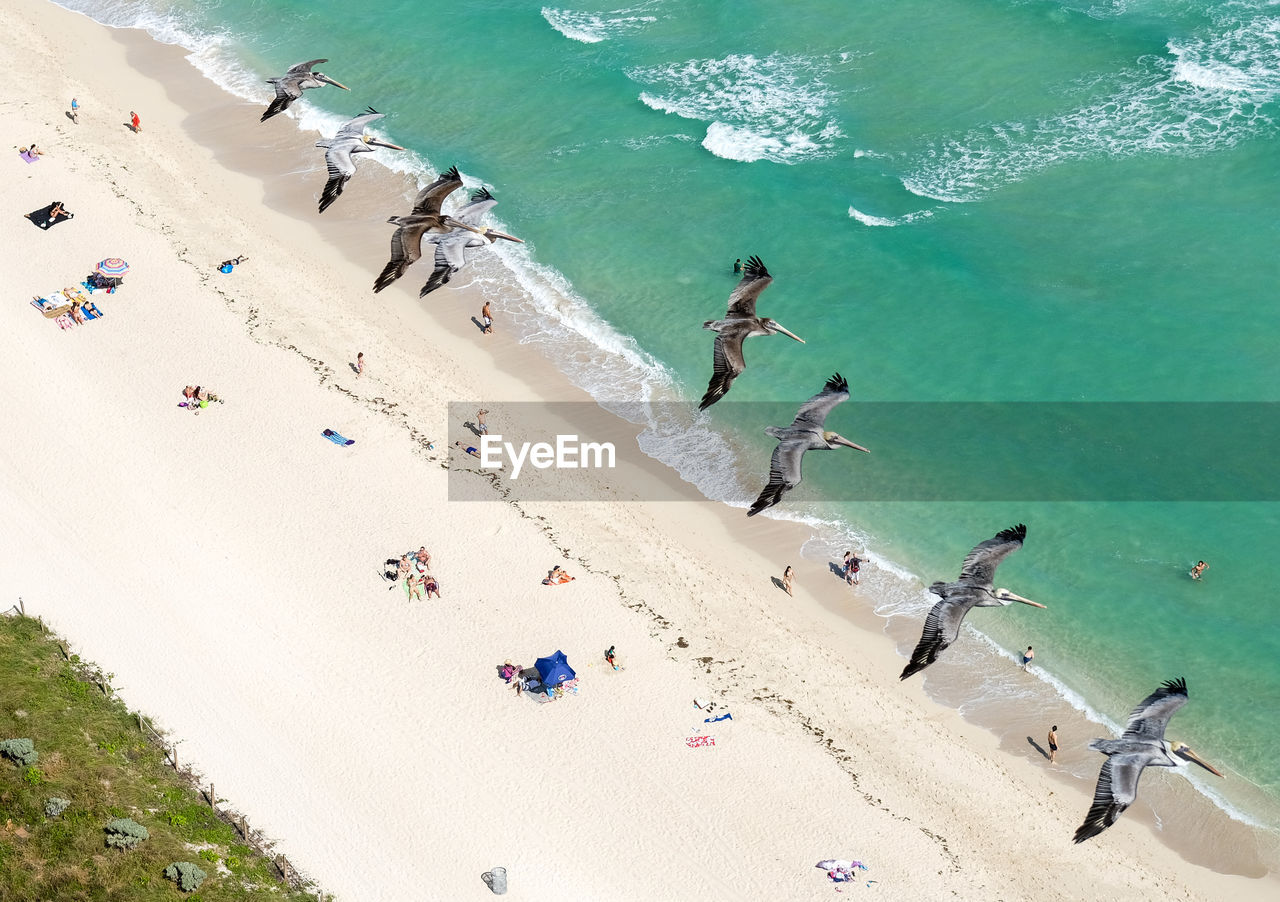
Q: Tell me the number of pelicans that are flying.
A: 8